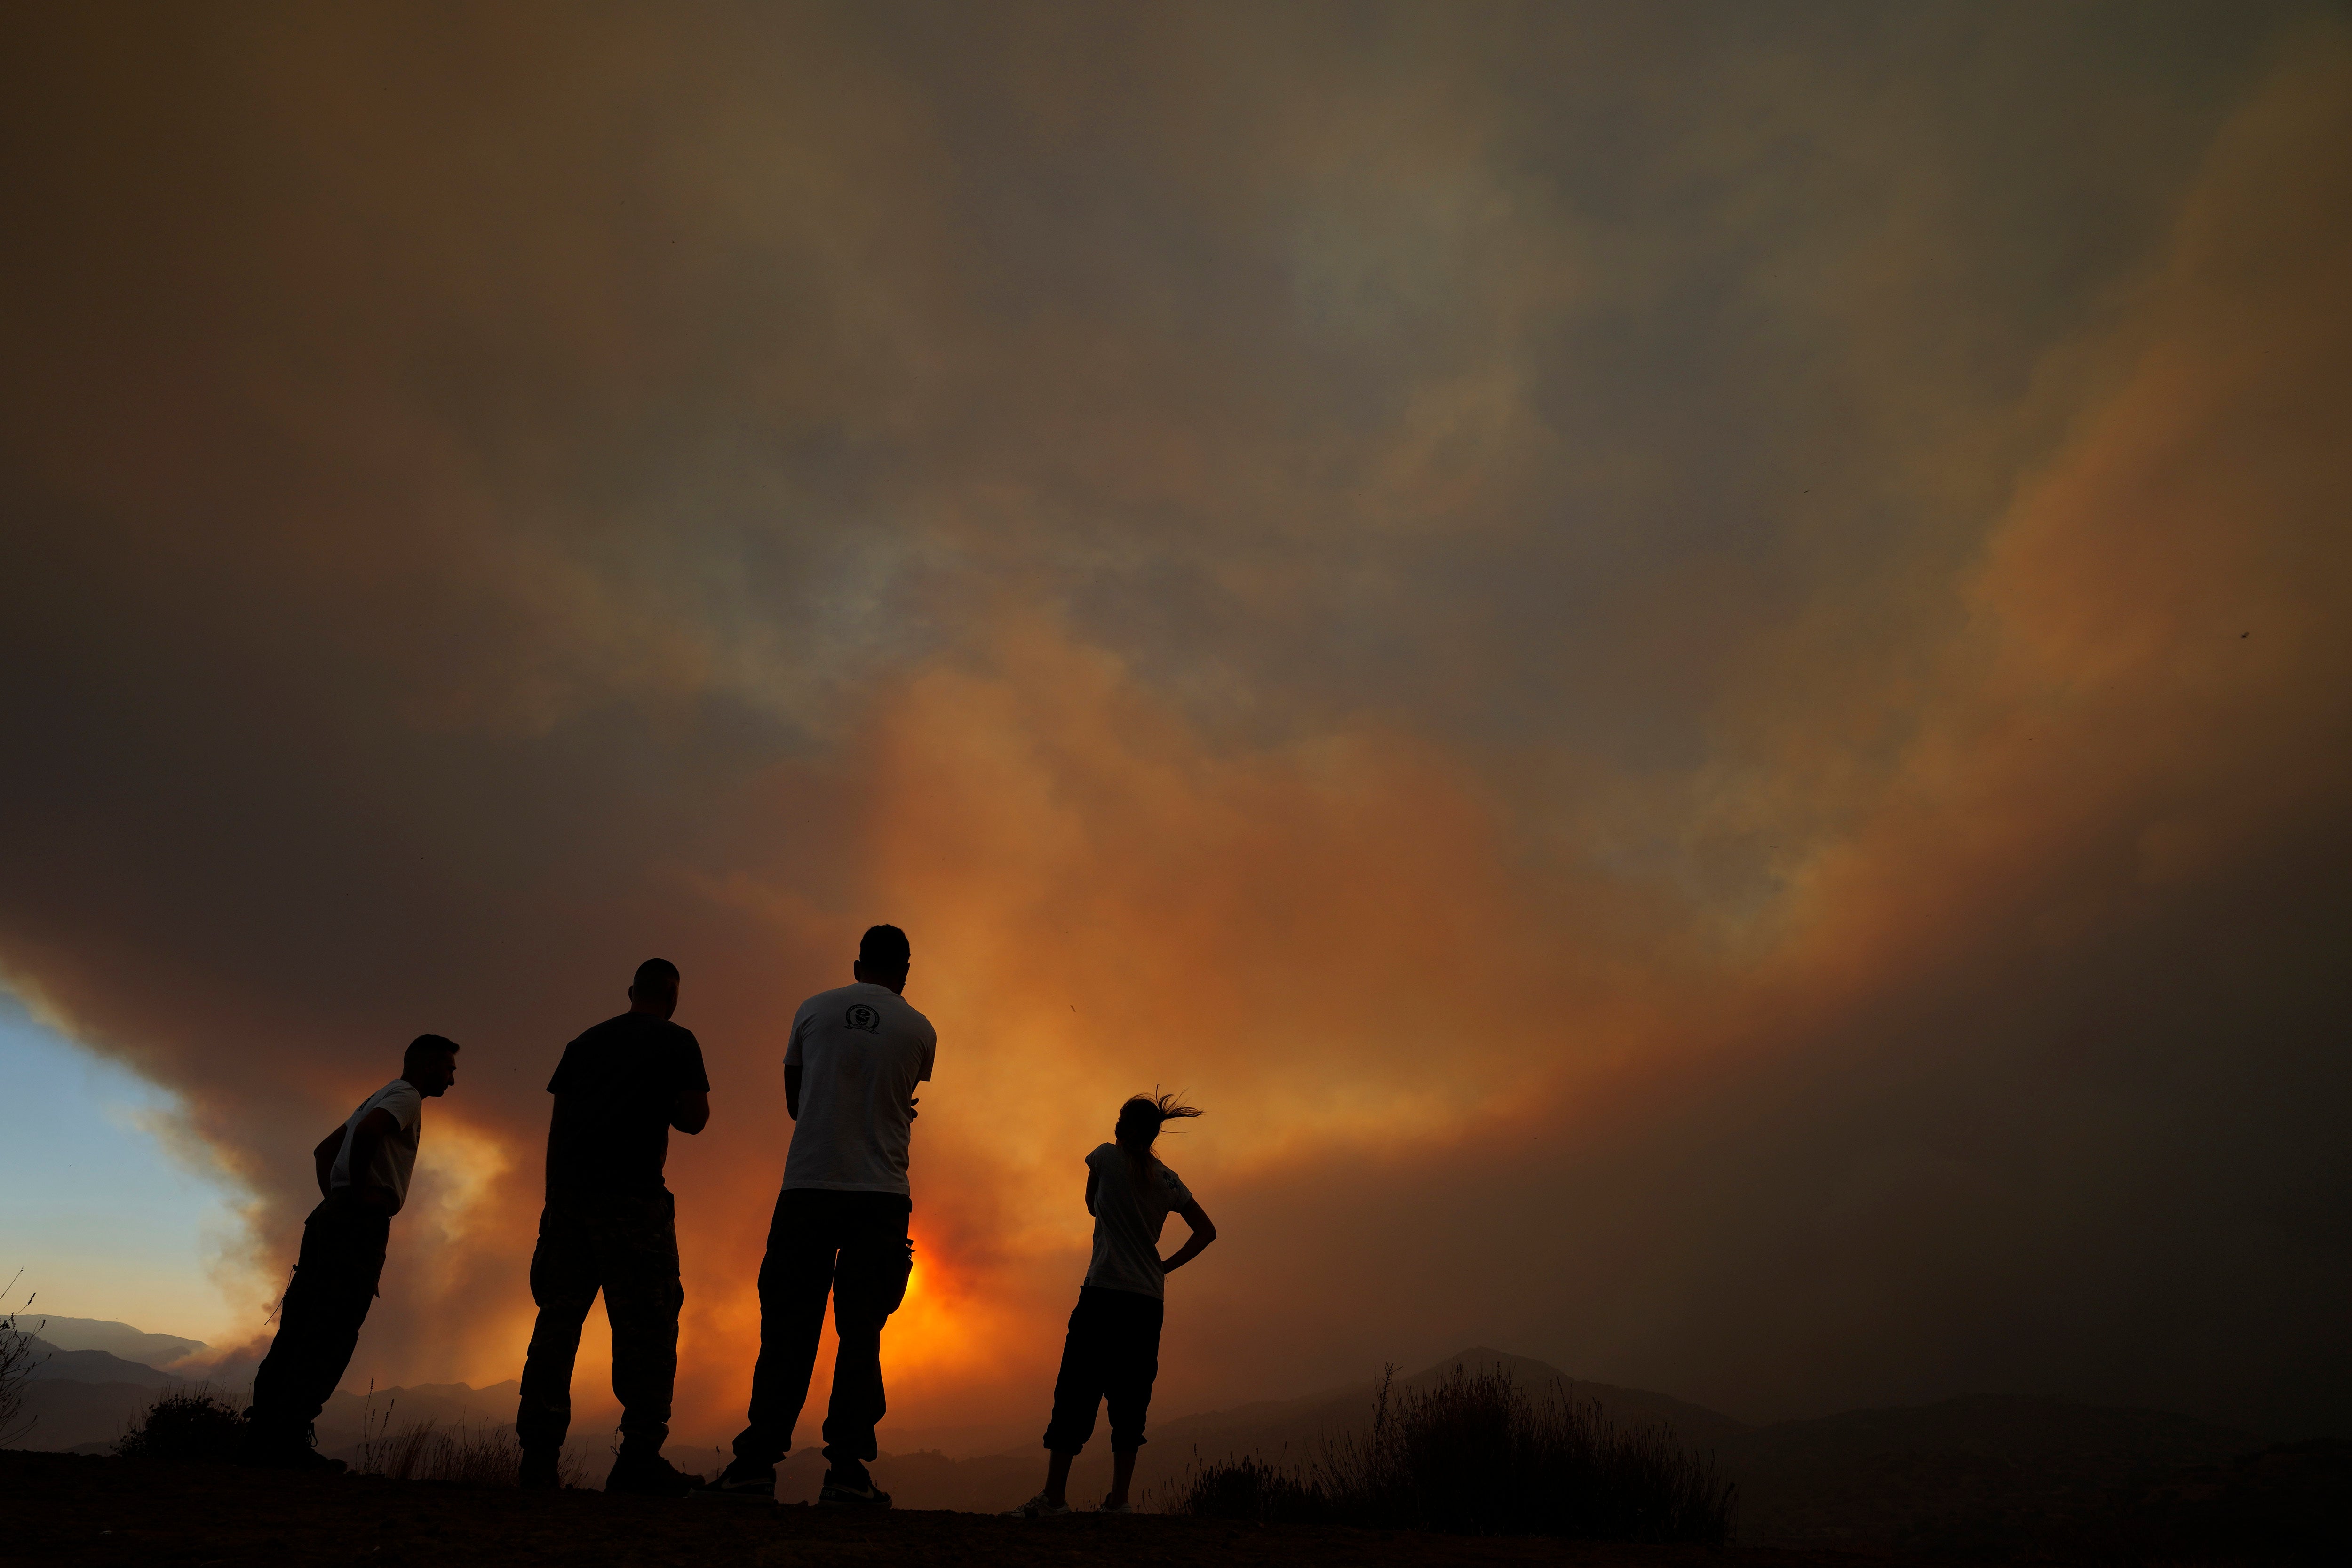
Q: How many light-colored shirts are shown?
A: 3